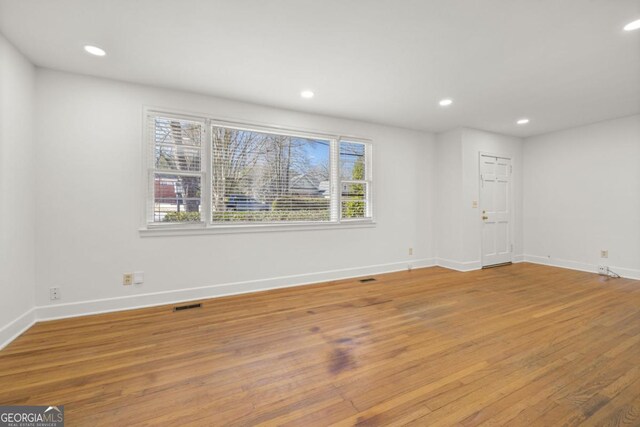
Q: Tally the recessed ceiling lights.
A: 5